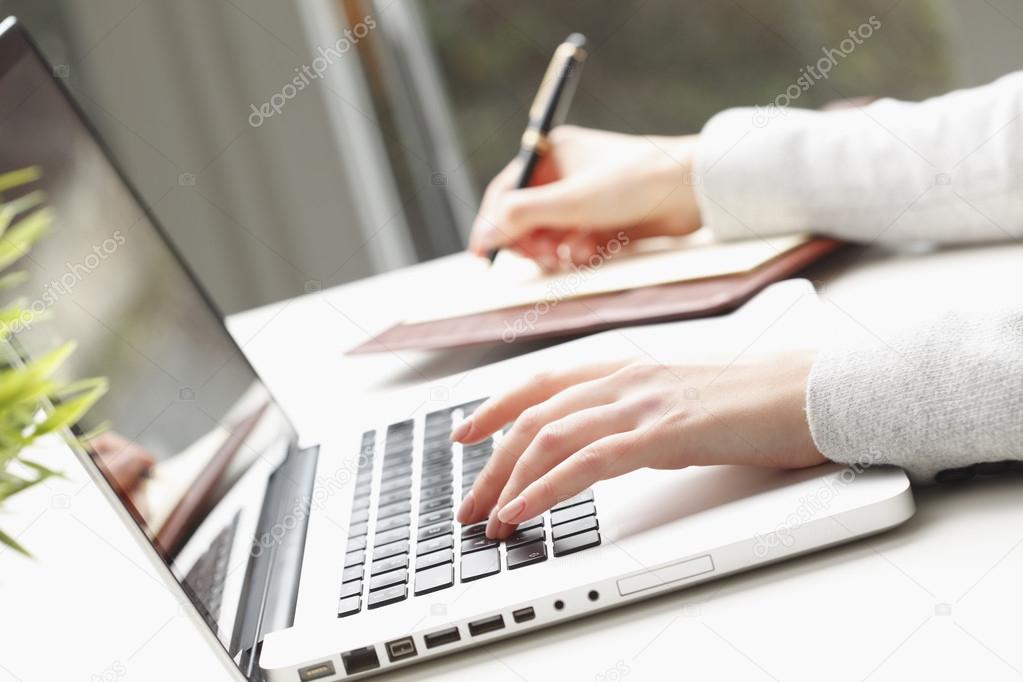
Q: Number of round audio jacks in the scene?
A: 2